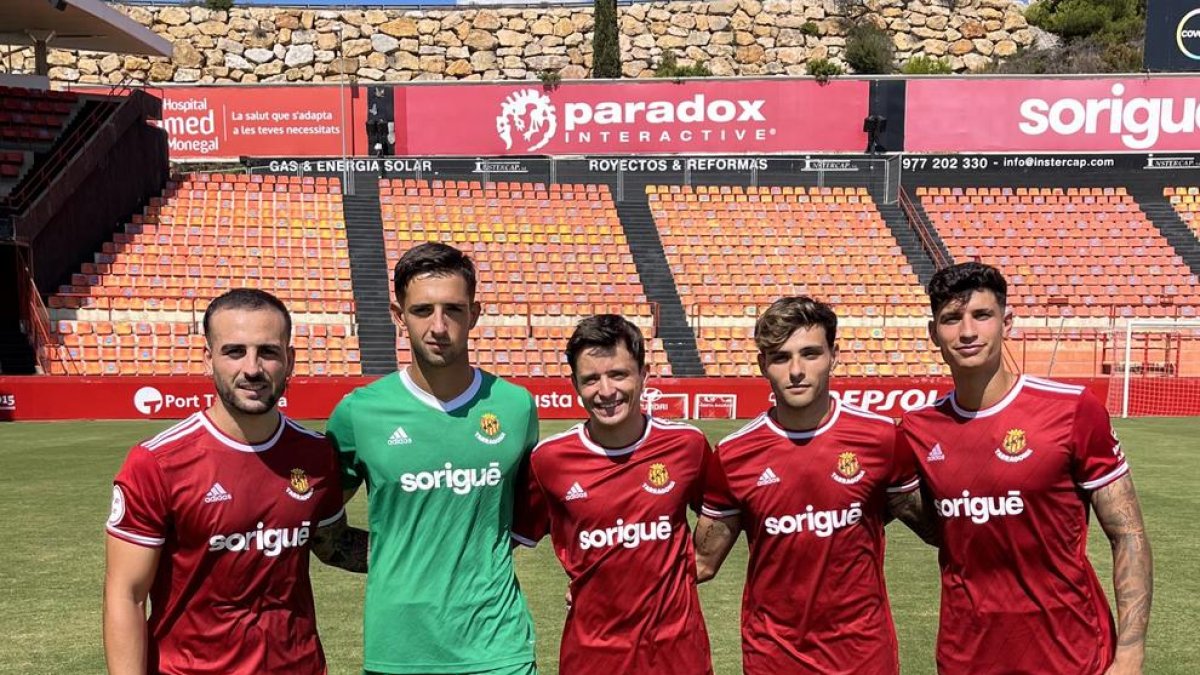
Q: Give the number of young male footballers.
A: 5